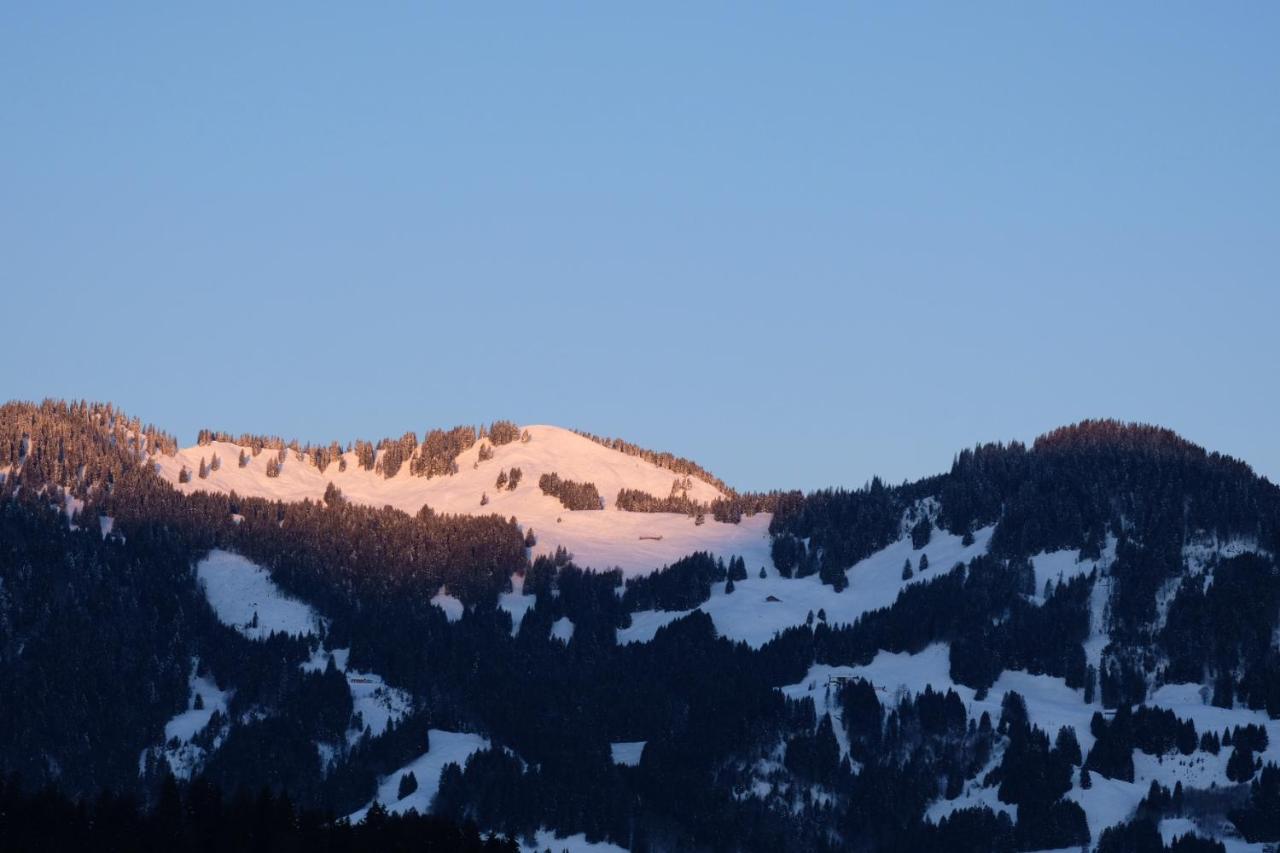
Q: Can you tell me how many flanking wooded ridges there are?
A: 2